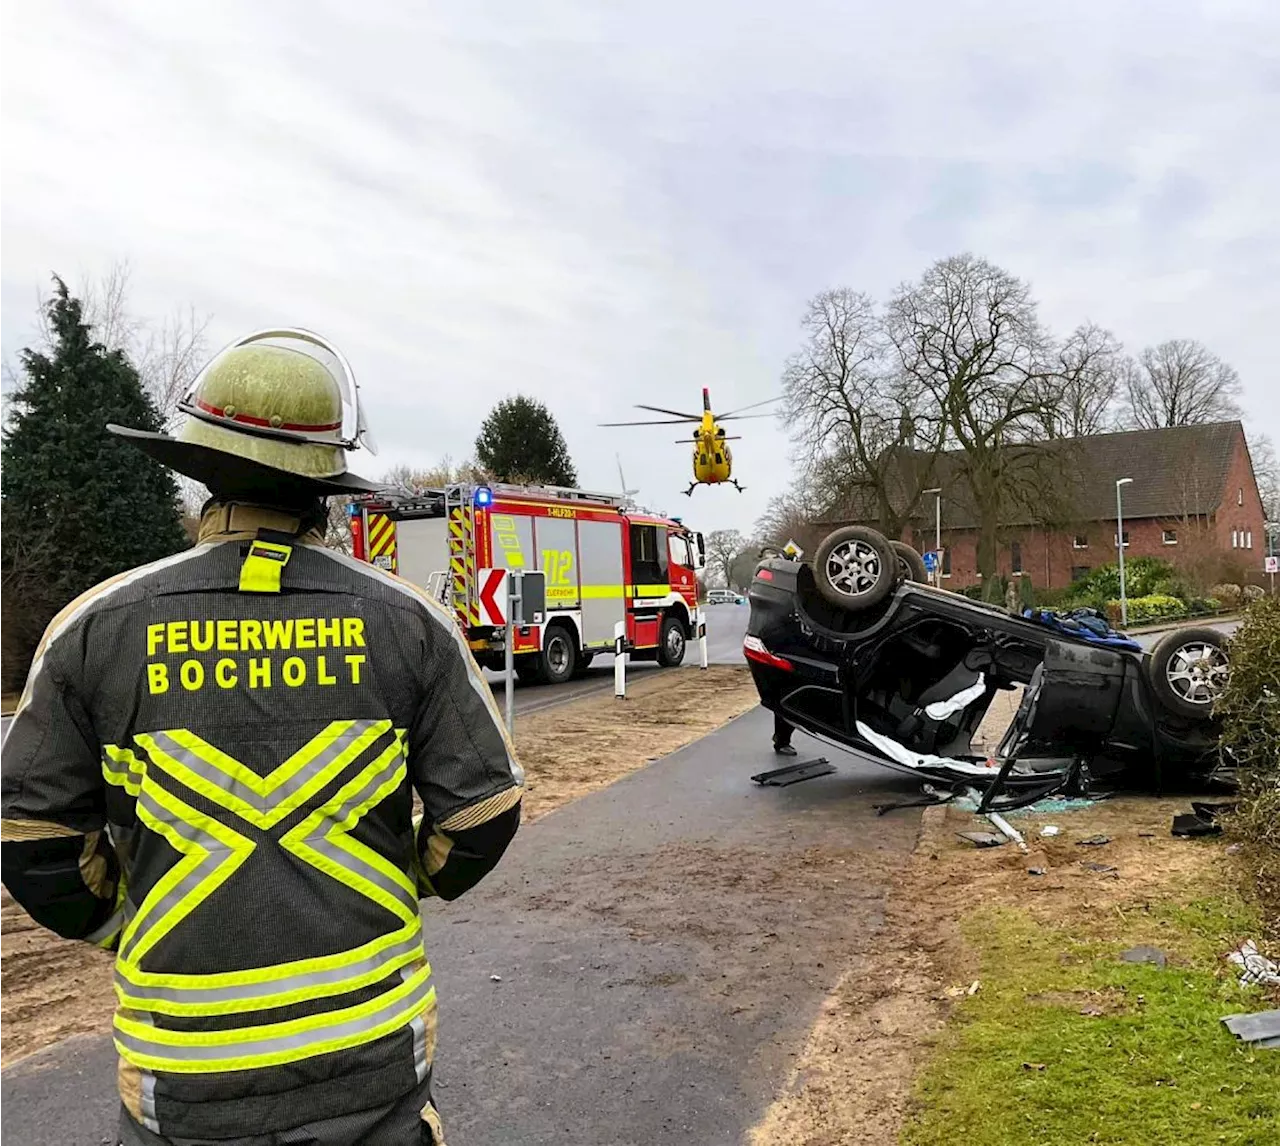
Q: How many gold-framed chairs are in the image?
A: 0